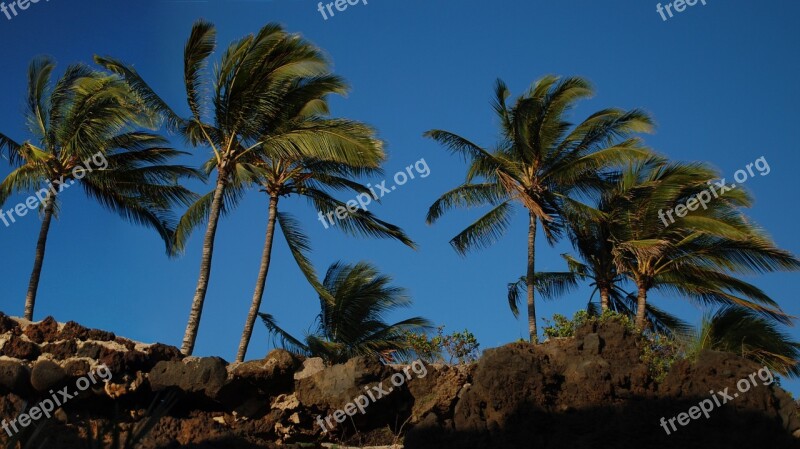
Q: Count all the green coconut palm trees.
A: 8